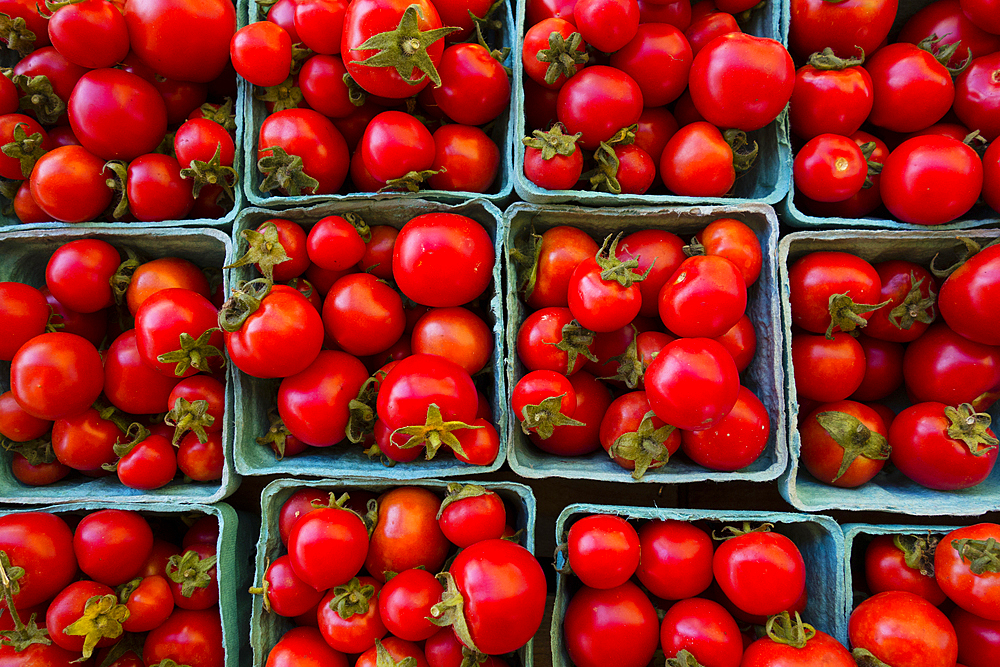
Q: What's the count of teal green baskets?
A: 12